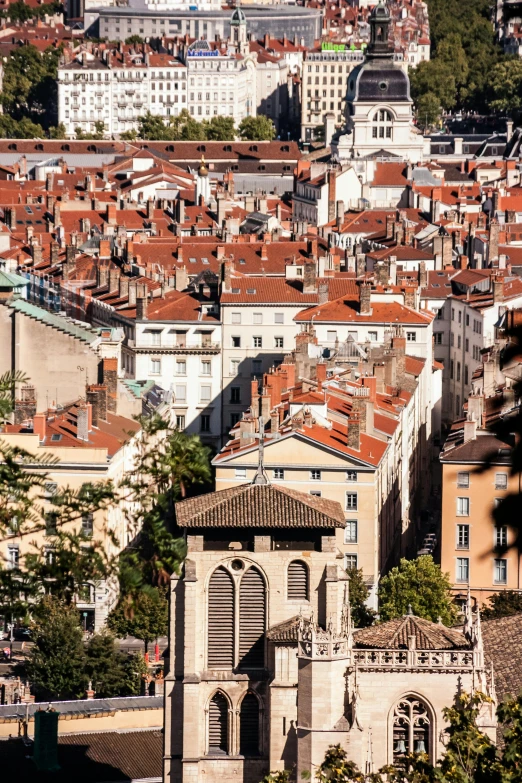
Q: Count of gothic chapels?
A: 1